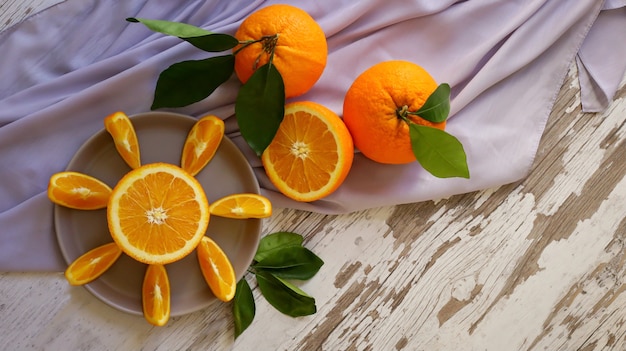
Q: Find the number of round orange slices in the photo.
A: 2